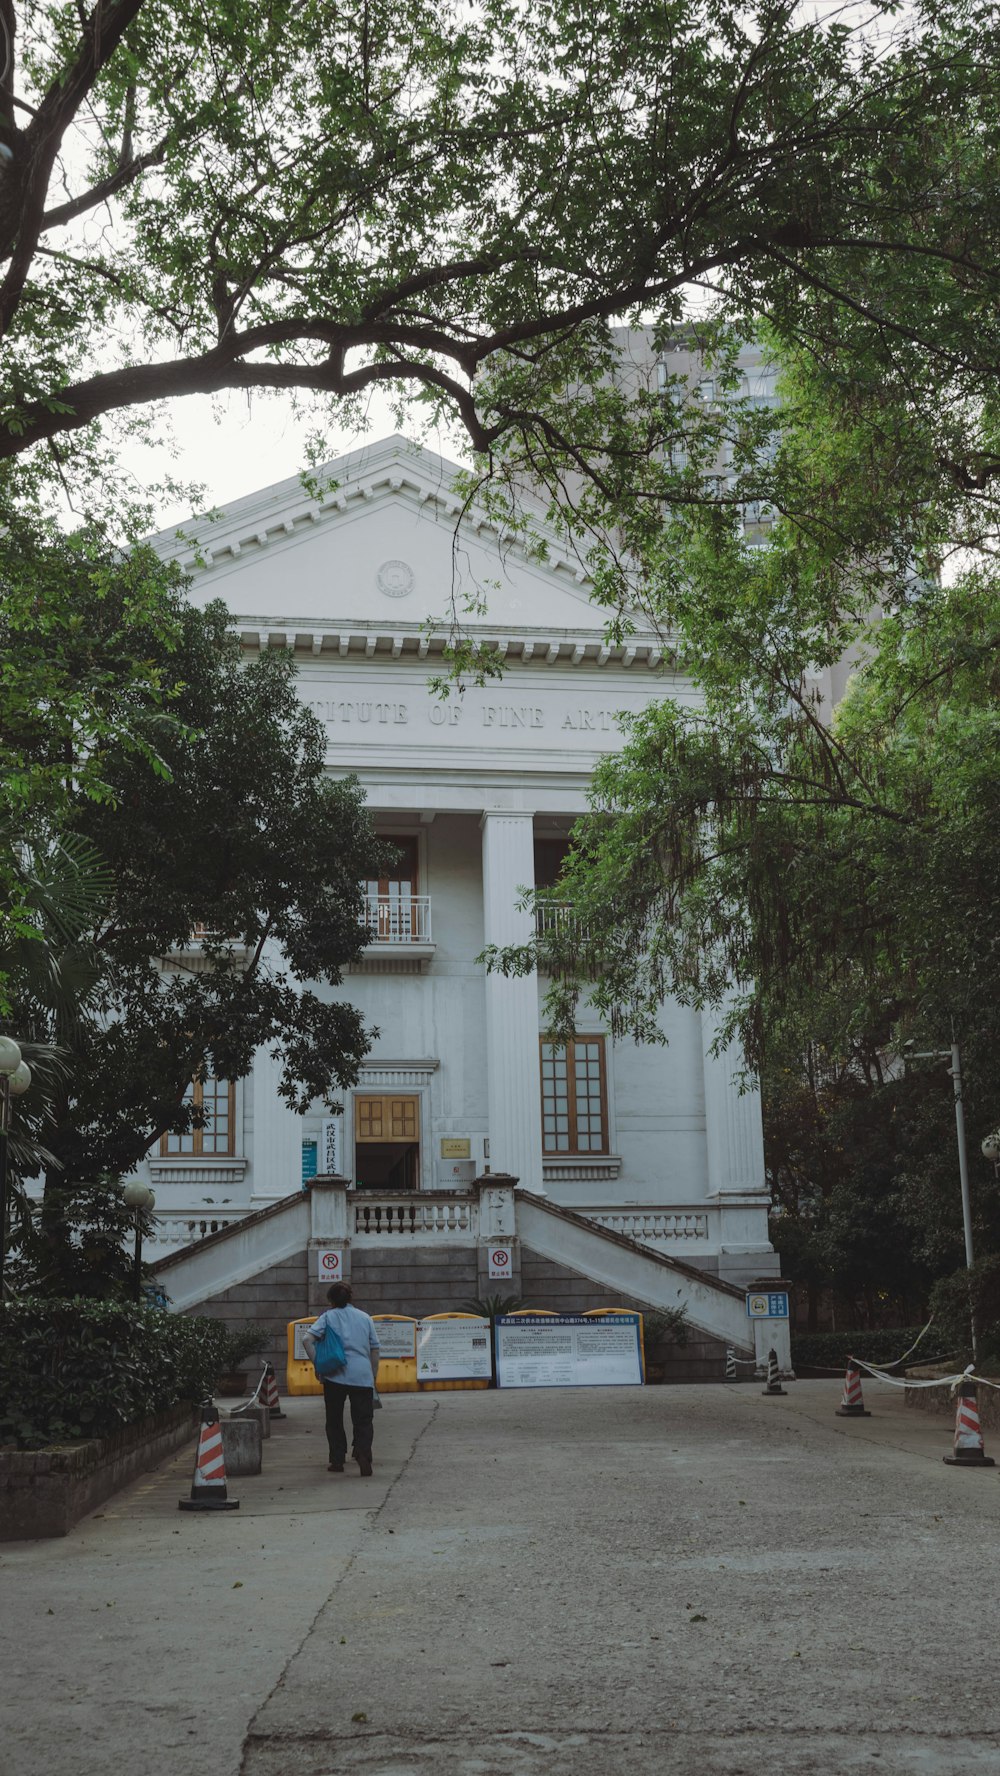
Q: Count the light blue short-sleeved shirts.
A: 1